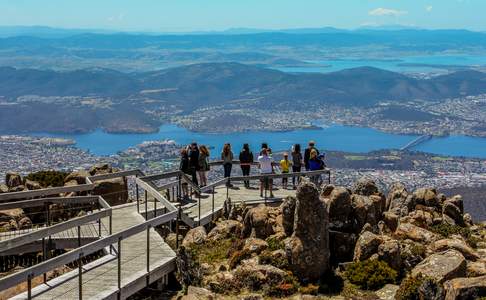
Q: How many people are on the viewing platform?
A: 12